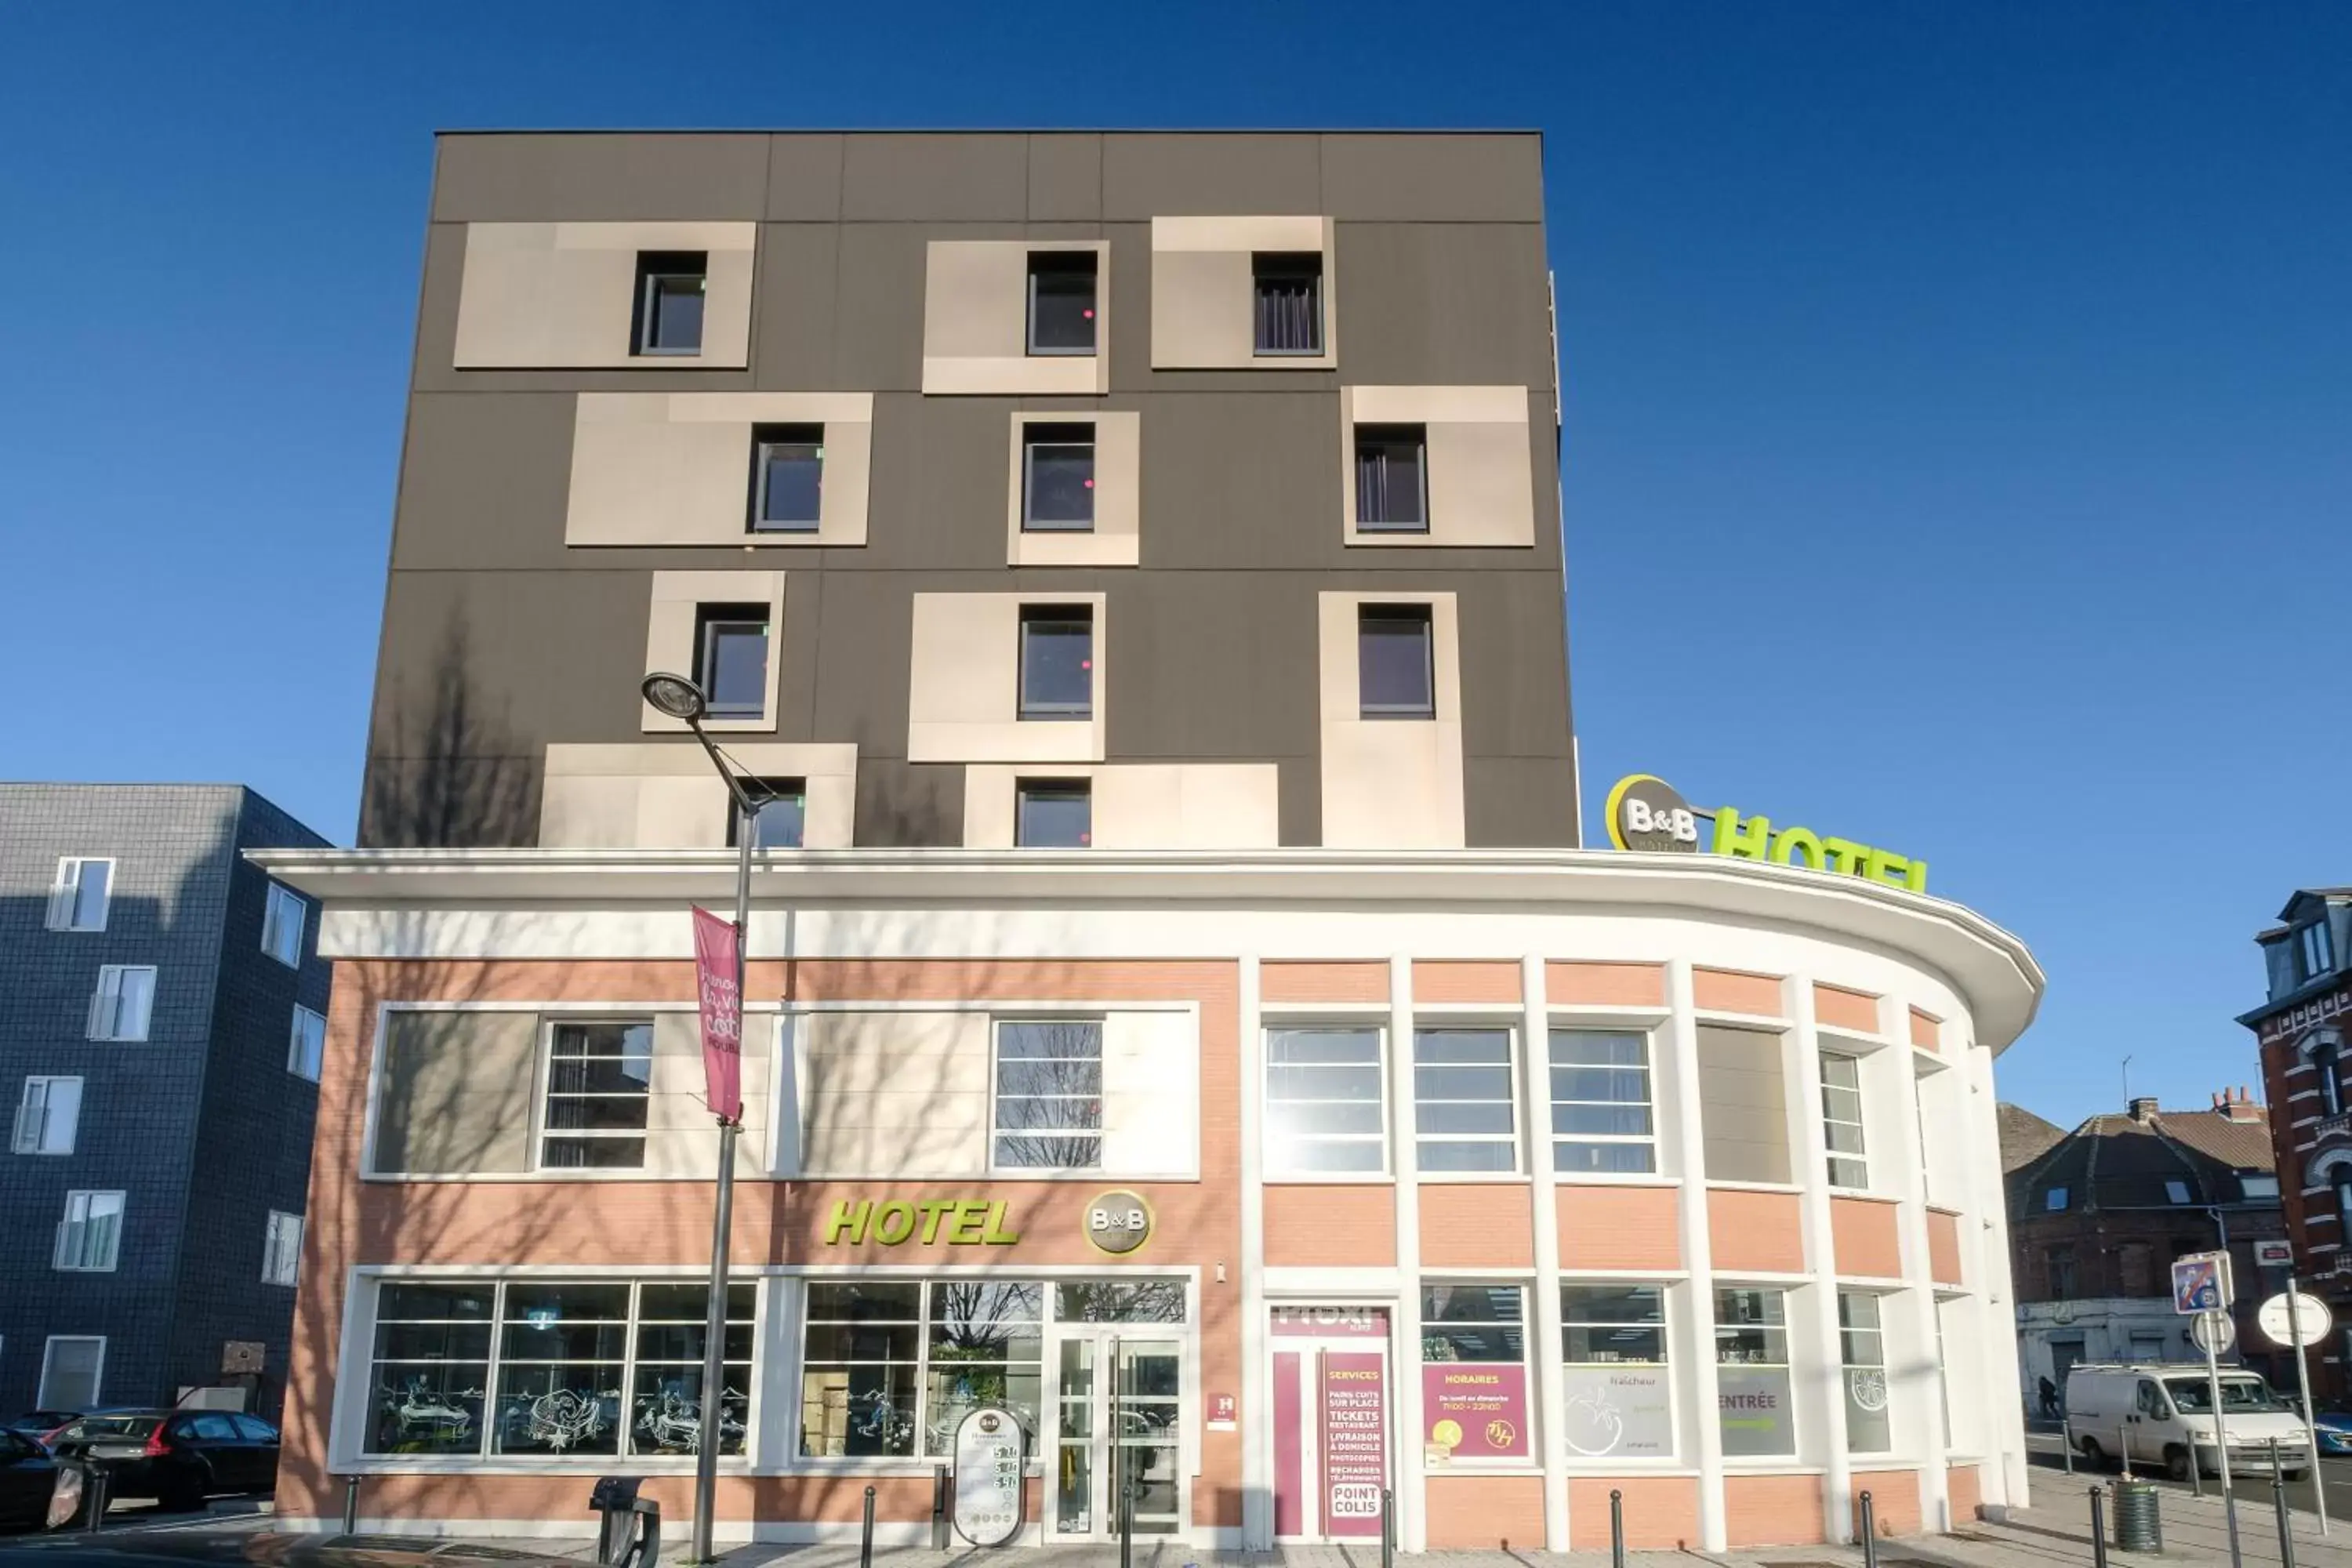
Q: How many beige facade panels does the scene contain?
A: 11